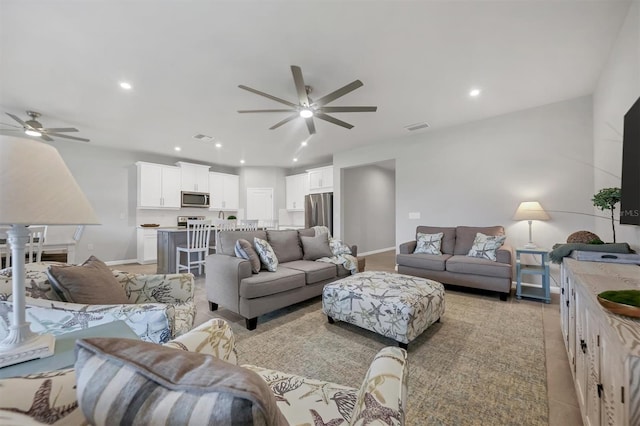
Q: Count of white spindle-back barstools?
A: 4